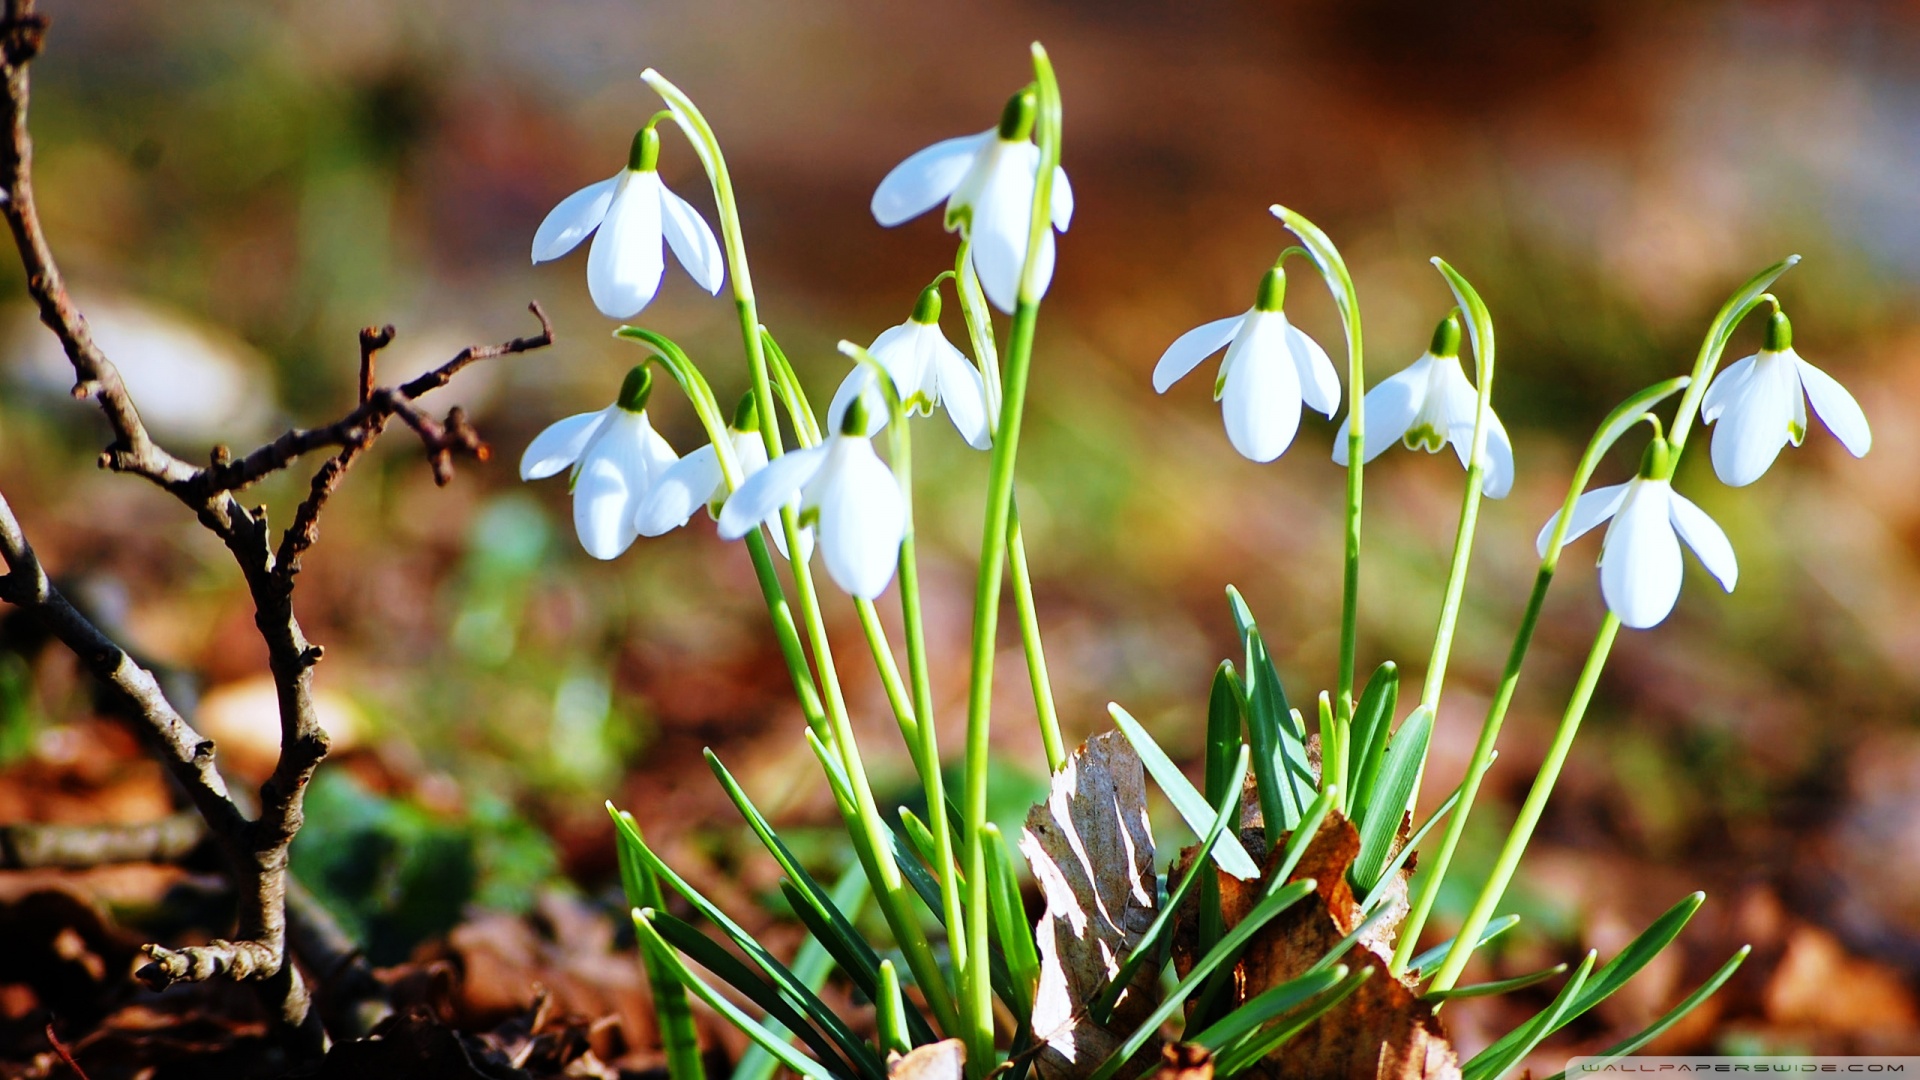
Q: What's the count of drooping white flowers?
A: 10